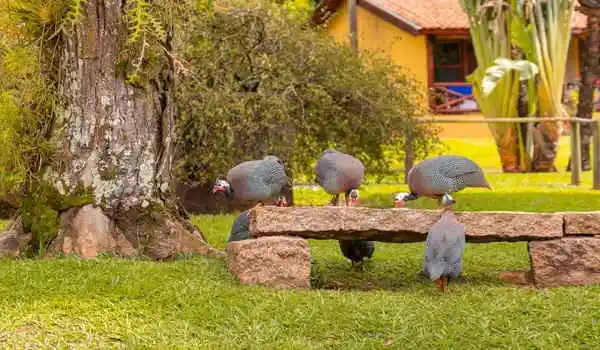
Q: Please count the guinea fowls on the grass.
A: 3